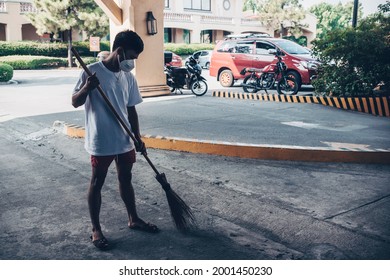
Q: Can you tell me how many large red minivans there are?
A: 1